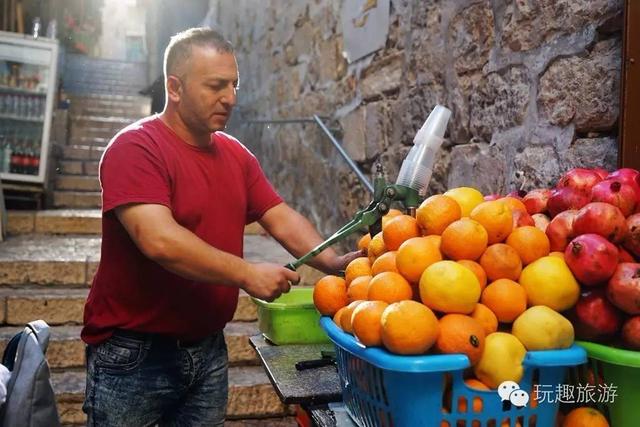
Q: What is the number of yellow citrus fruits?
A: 5